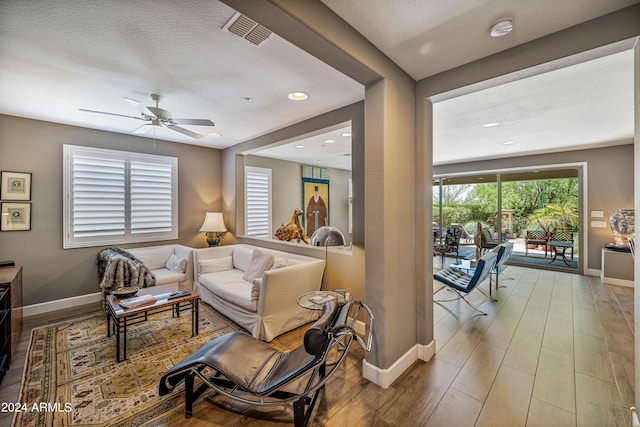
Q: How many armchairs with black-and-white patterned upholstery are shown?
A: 1